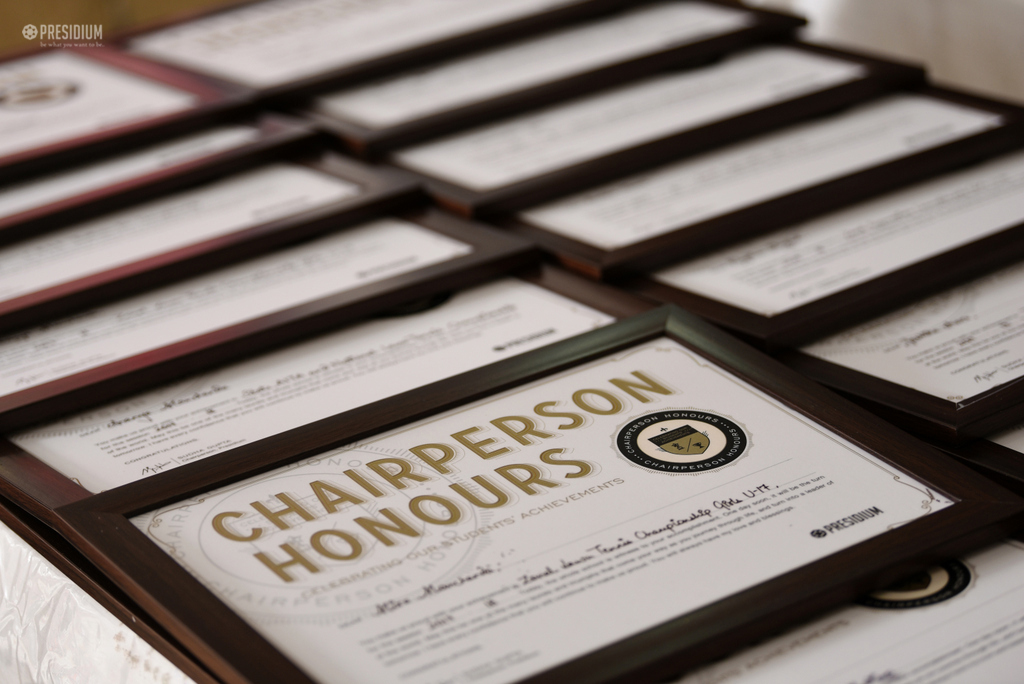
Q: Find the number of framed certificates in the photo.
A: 14